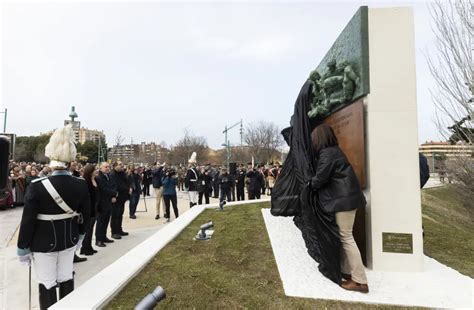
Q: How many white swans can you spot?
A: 0